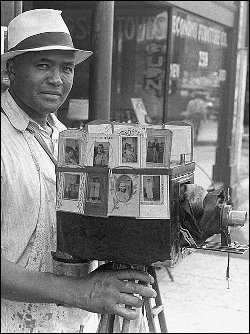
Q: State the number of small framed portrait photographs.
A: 8